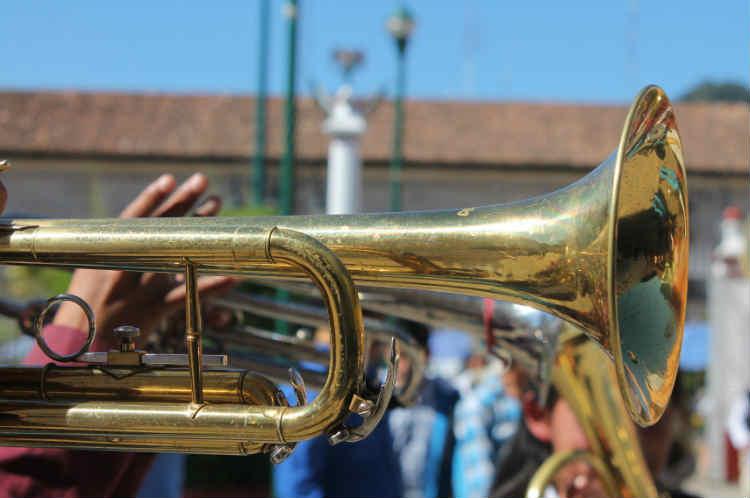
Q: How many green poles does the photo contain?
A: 3